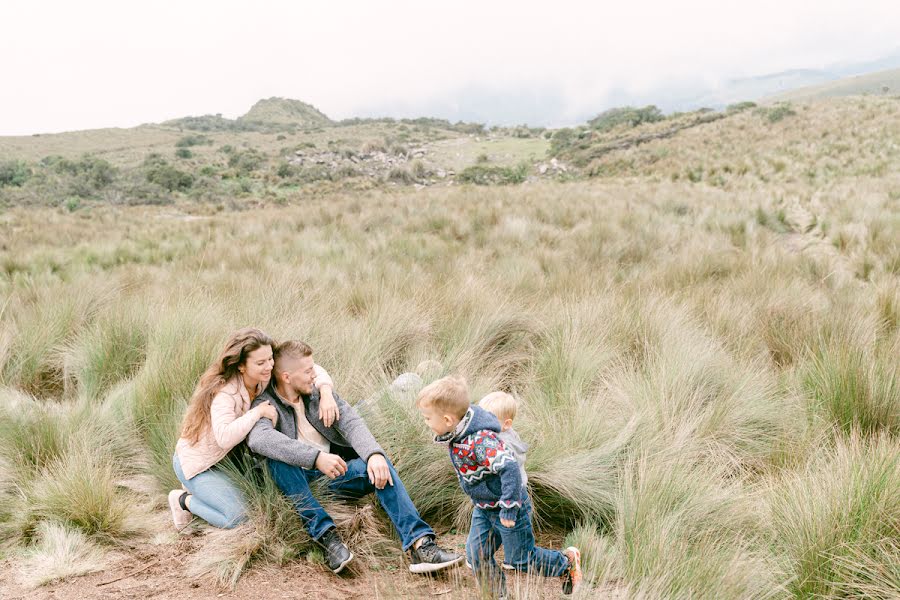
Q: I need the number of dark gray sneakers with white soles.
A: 2